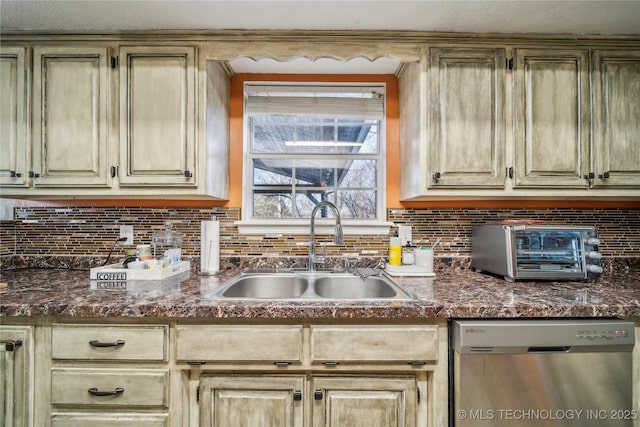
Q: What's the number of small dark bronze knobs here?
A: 9